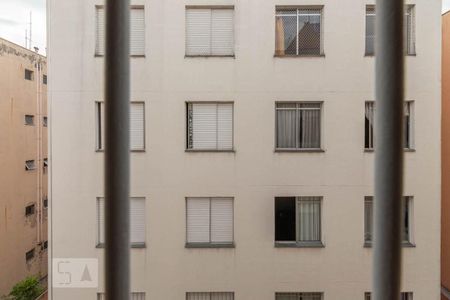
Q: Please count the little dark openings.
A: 10